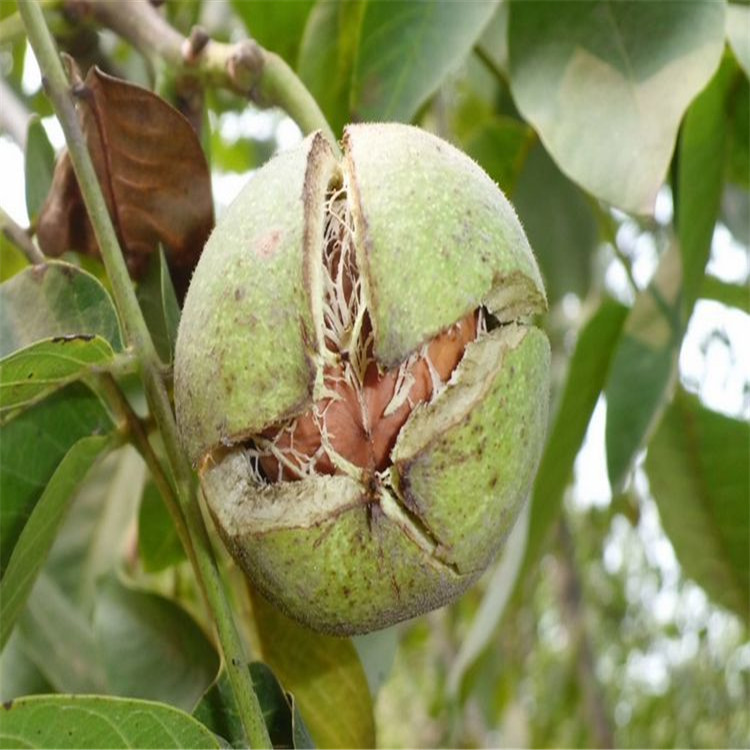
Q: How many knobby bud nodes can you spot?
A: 2